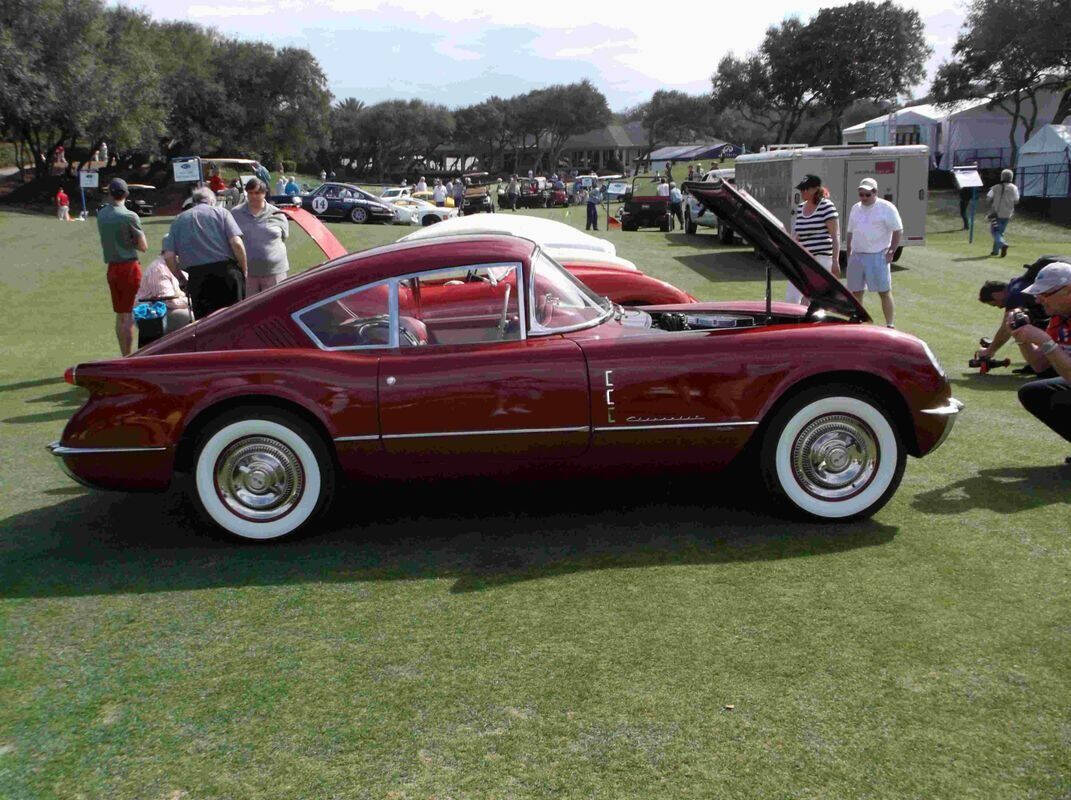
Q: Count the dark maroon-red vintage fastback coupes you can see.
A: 1